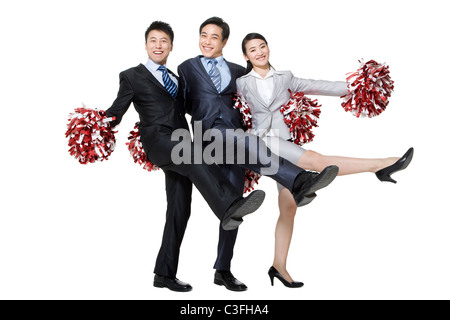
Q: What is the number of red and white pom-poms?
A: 6